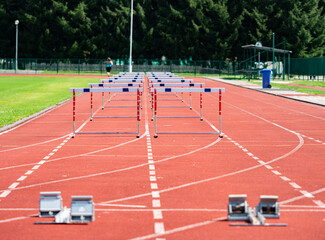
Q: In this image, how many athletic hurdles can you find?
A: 14